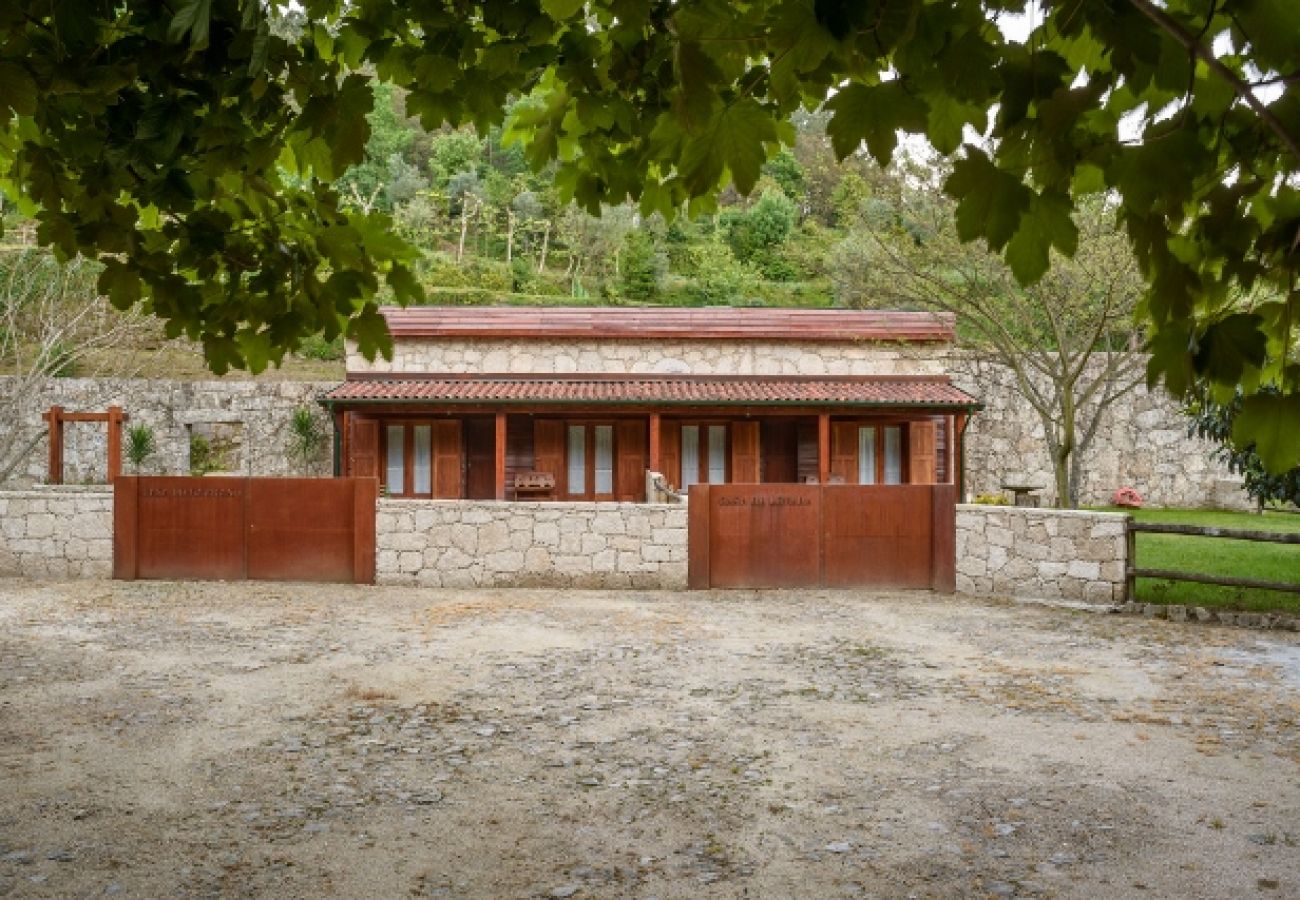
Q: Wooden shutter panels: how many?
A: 8